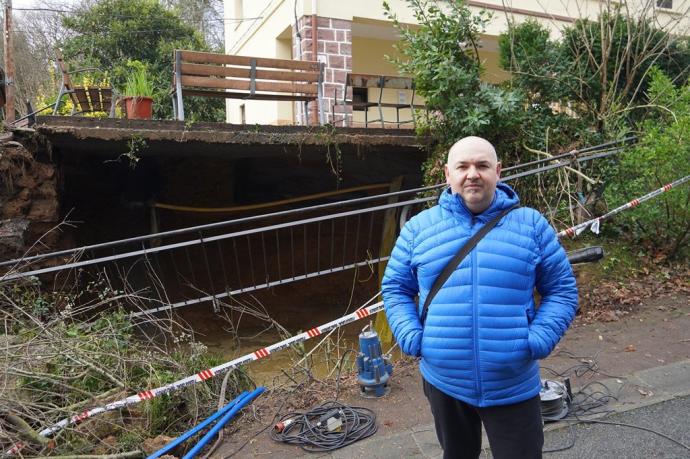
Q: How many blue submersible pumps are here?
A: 1